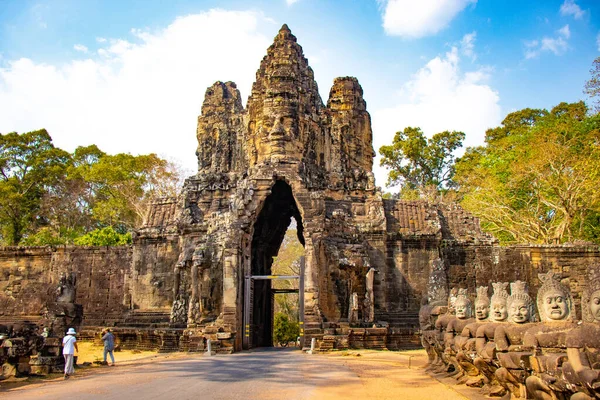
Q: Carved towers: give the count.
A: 3